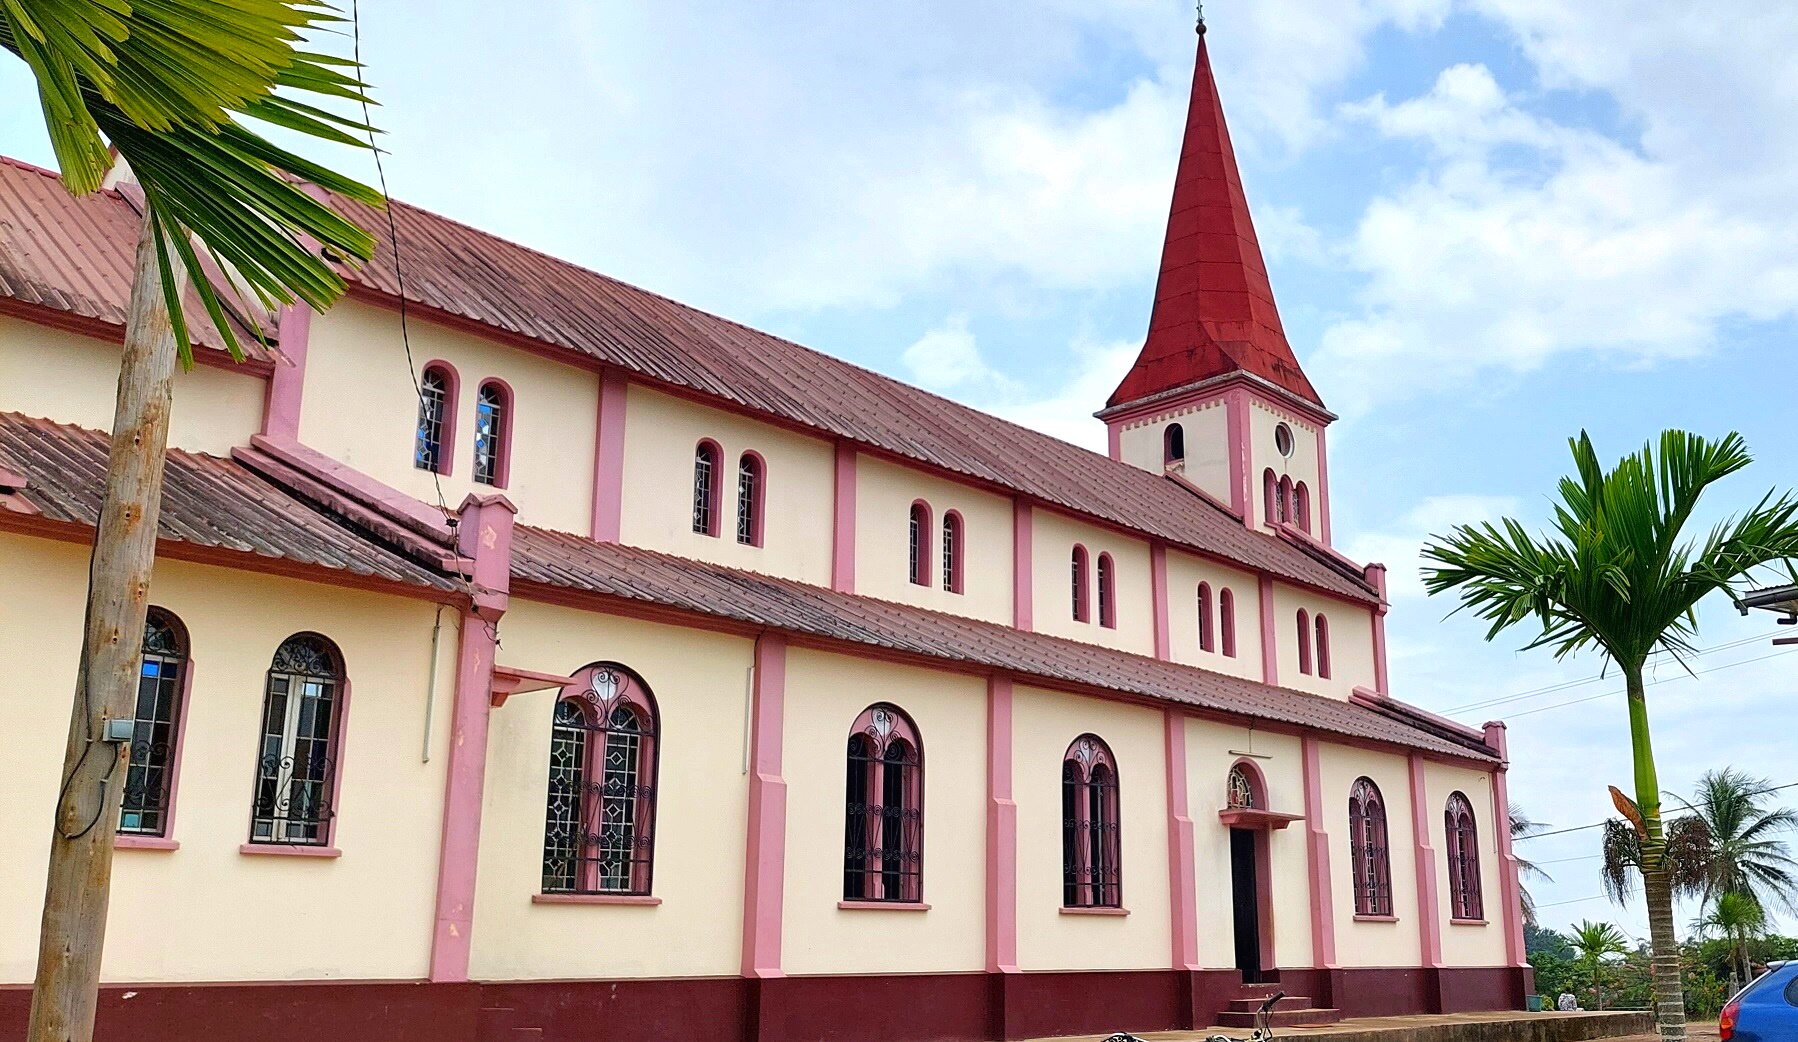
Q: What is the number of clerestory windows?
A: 12